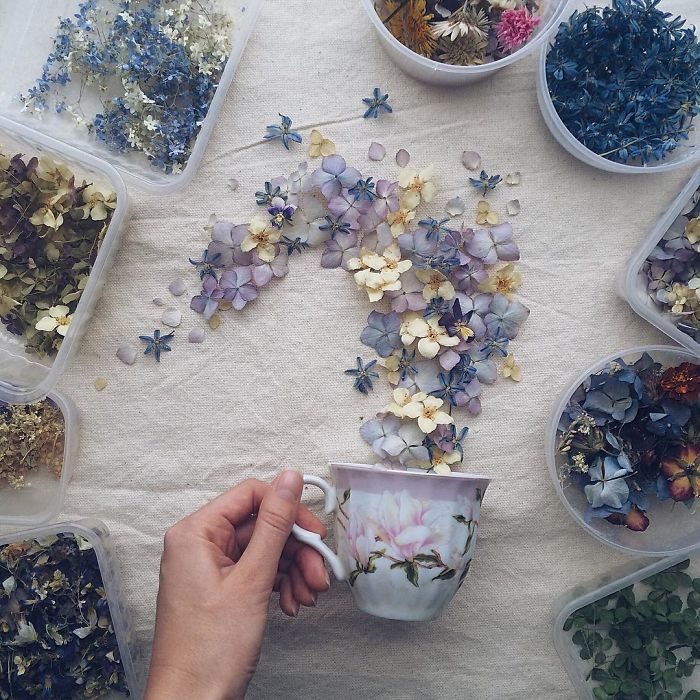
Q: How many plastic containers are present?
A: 9